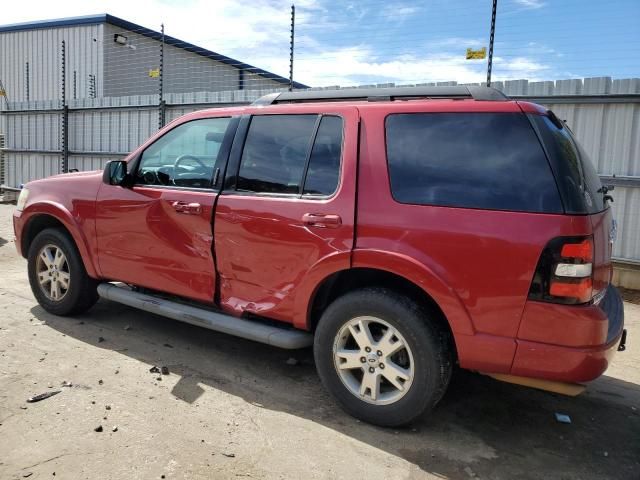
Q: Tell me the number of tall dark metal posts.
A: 4